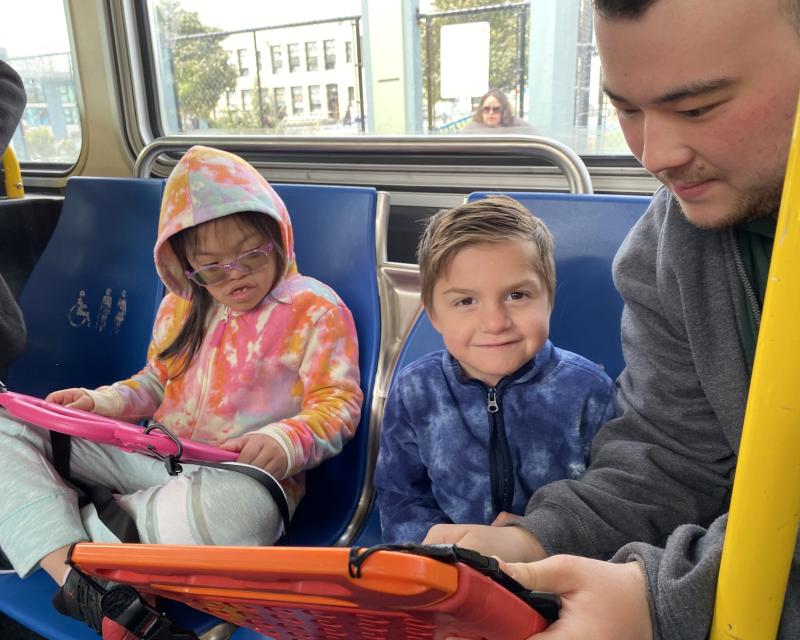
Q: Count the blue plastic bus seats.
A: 3